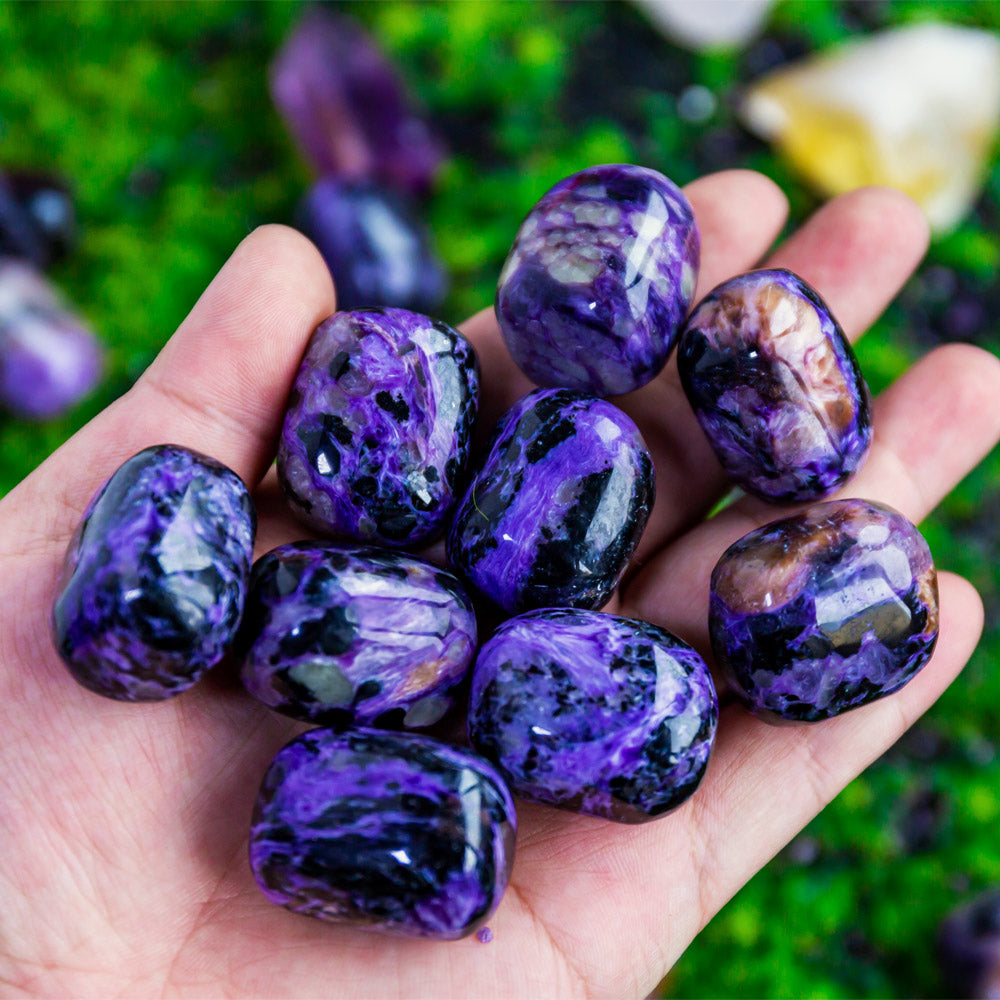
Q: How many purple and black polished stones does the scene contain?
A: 9